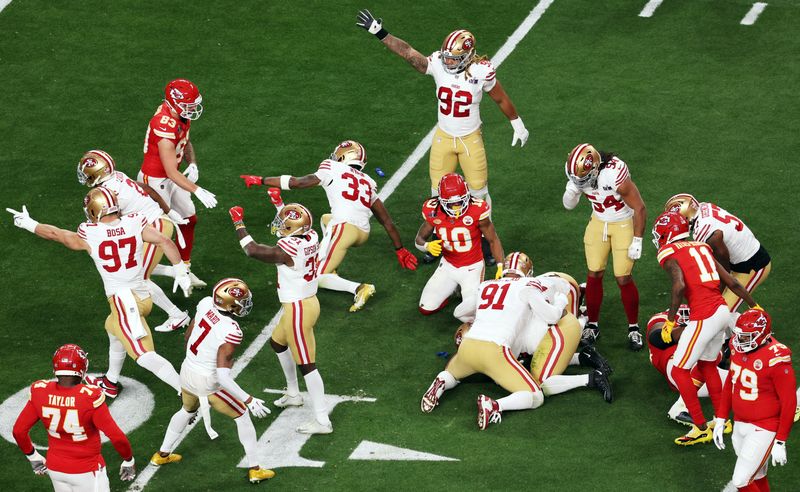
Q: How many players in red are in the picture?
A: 6